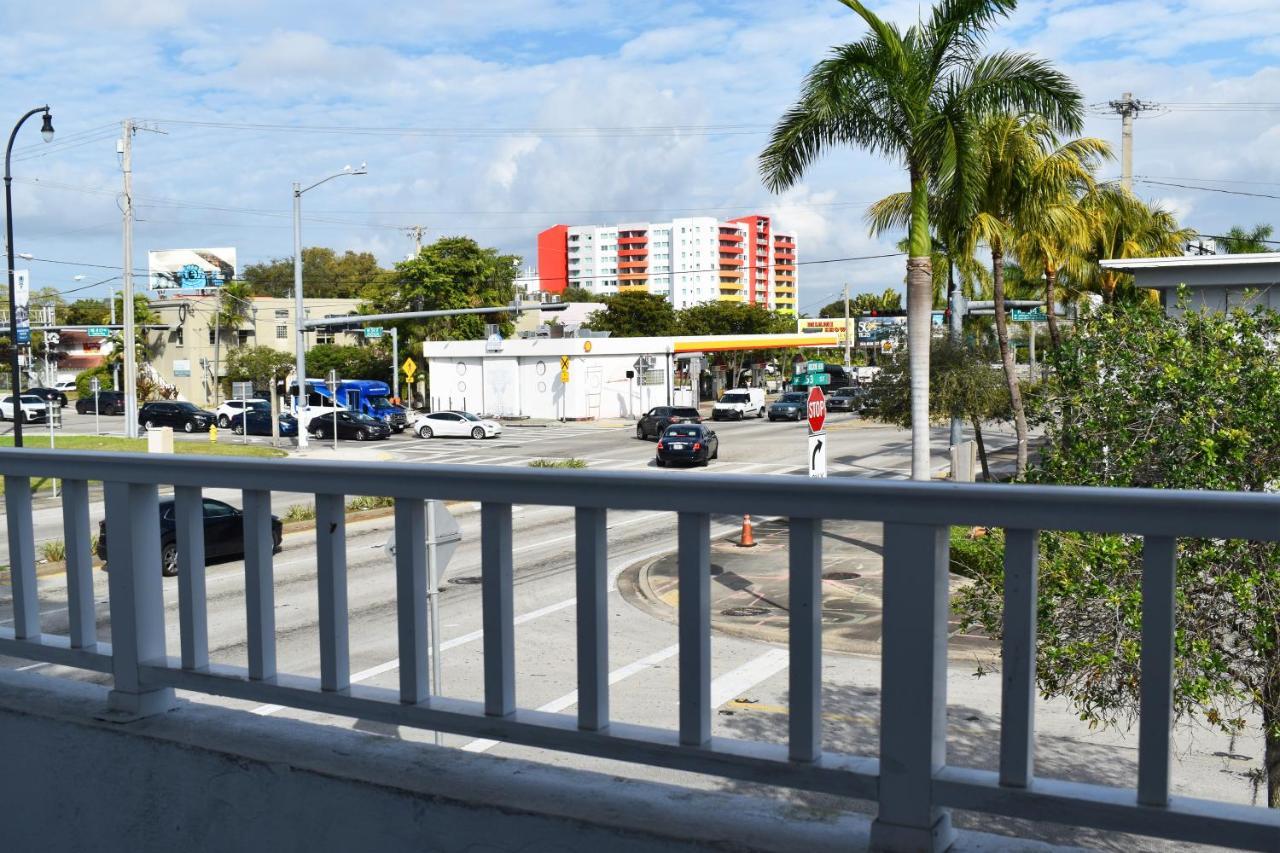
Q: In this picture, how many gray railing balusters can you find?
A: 12